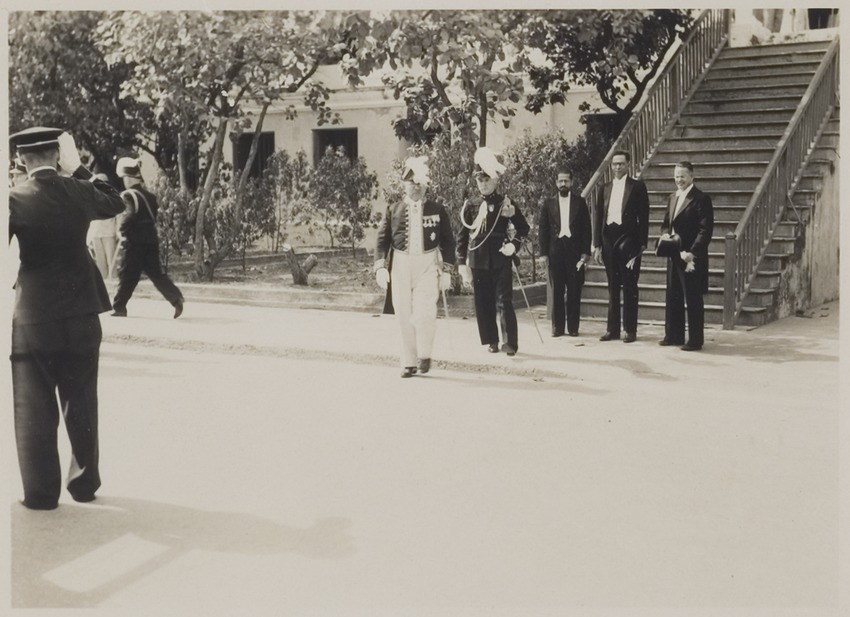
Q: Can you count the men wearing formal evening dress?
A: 3